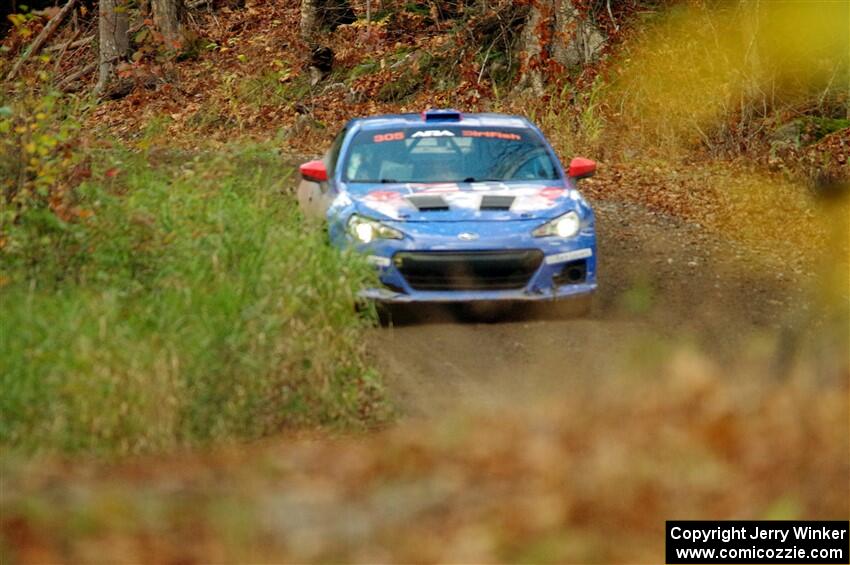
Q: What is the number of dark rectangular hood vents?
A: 2